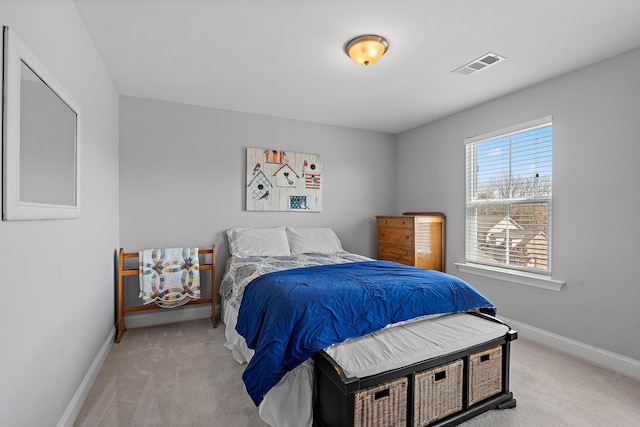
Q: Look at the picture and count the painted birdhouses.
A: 5